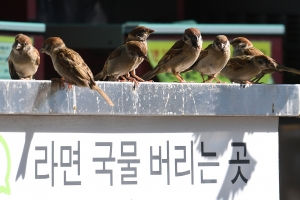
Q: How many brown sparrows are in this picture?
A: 8